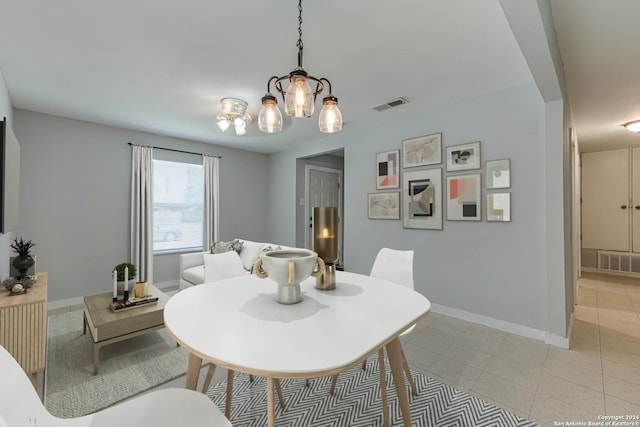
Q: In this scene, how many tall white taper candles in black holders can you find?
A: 2